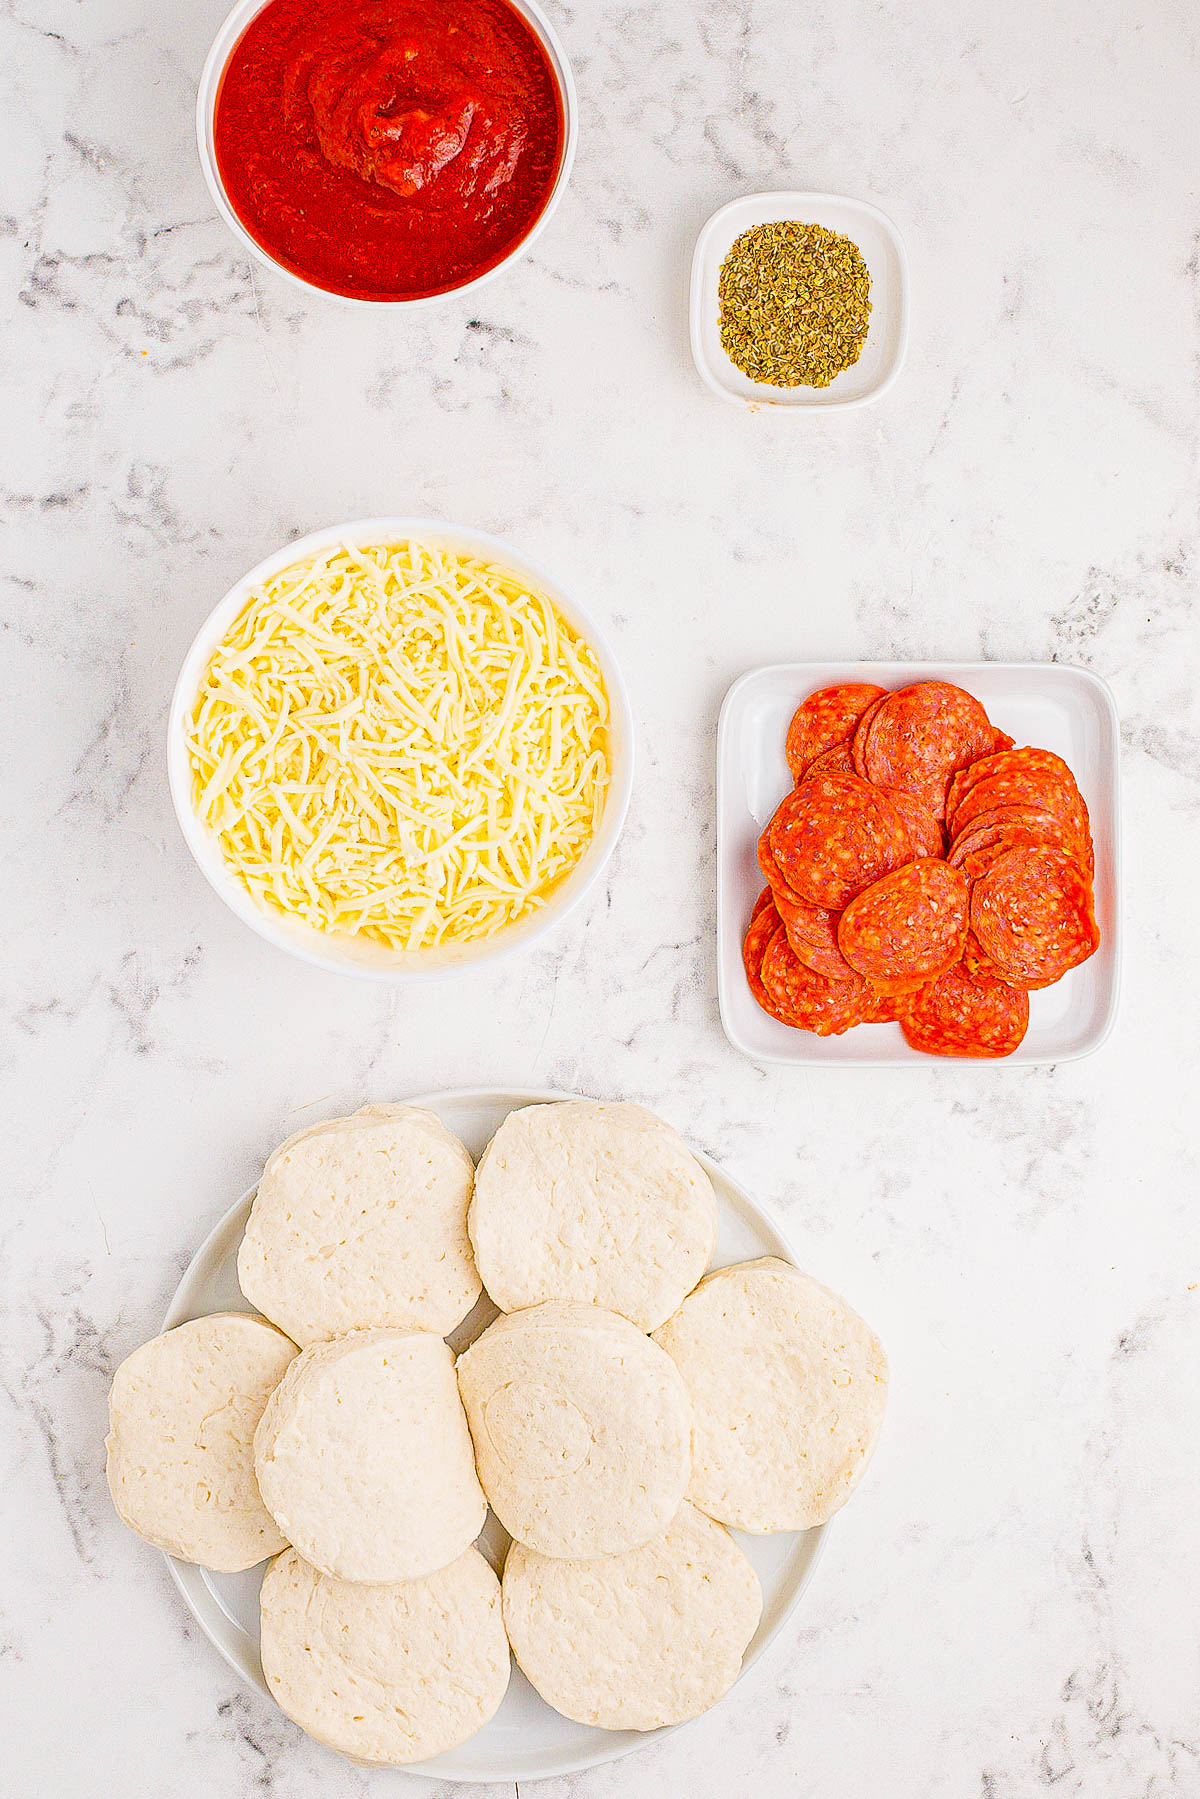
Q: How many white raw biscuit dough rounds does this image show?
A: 8